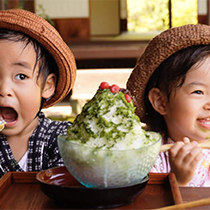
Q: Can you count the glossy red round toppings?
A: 3